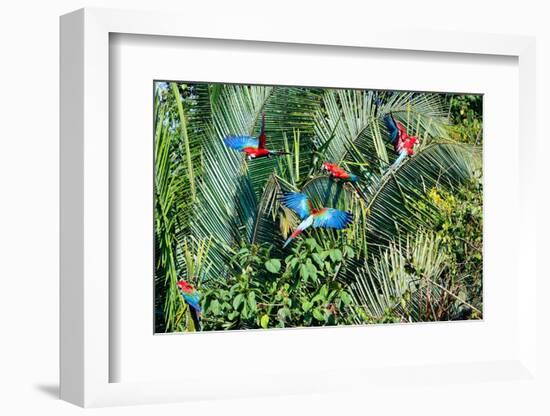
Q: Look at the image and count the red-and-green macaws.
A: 5